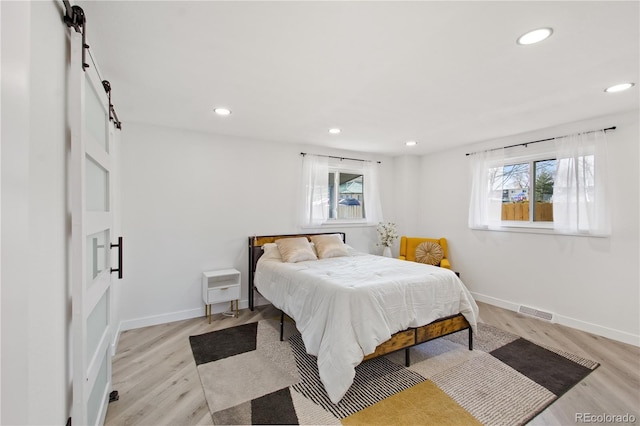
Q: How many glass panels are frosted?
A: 5